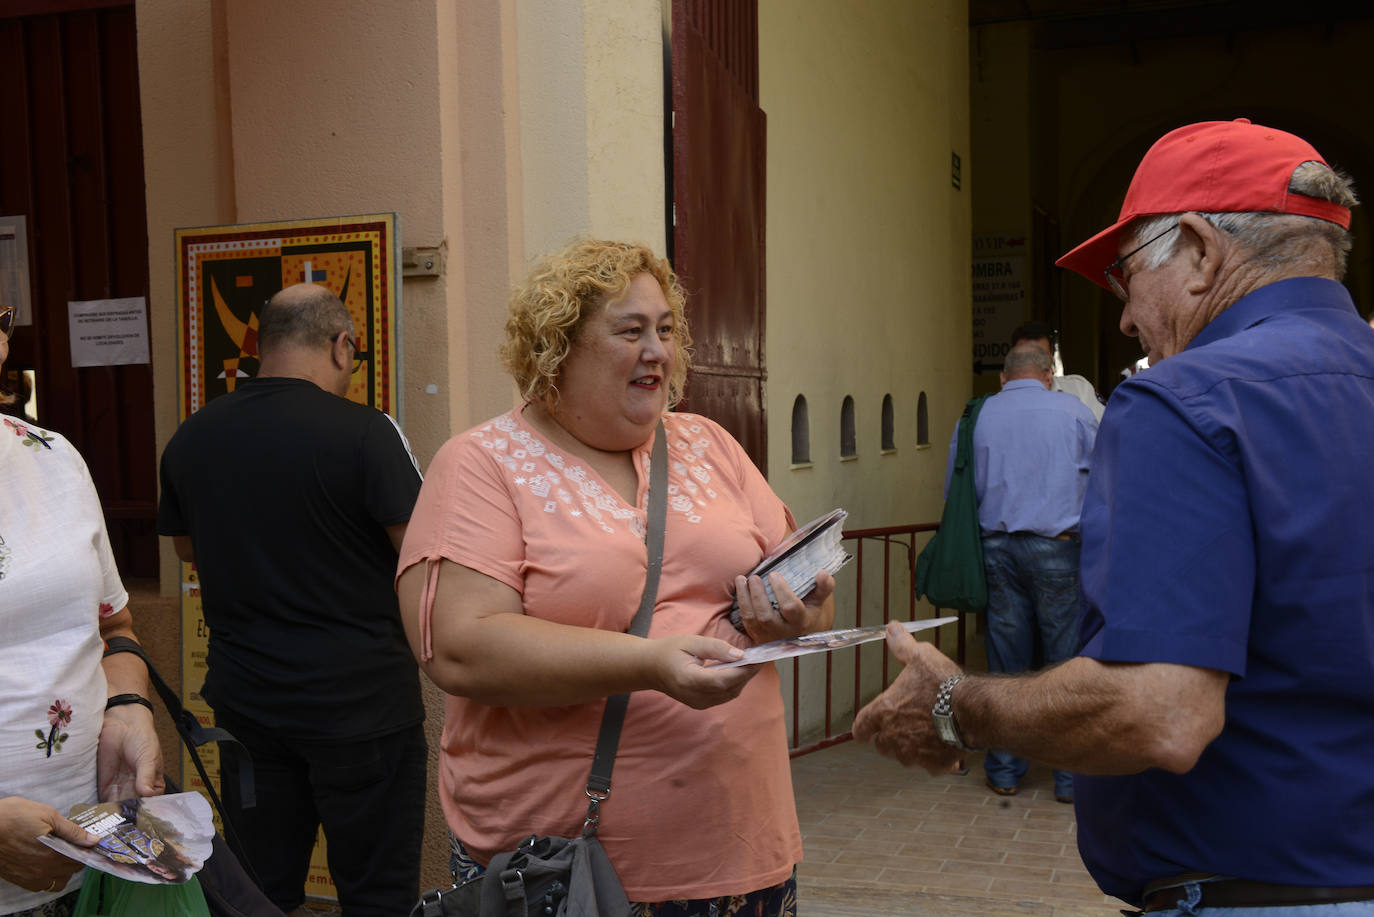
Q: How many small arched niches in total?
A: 4